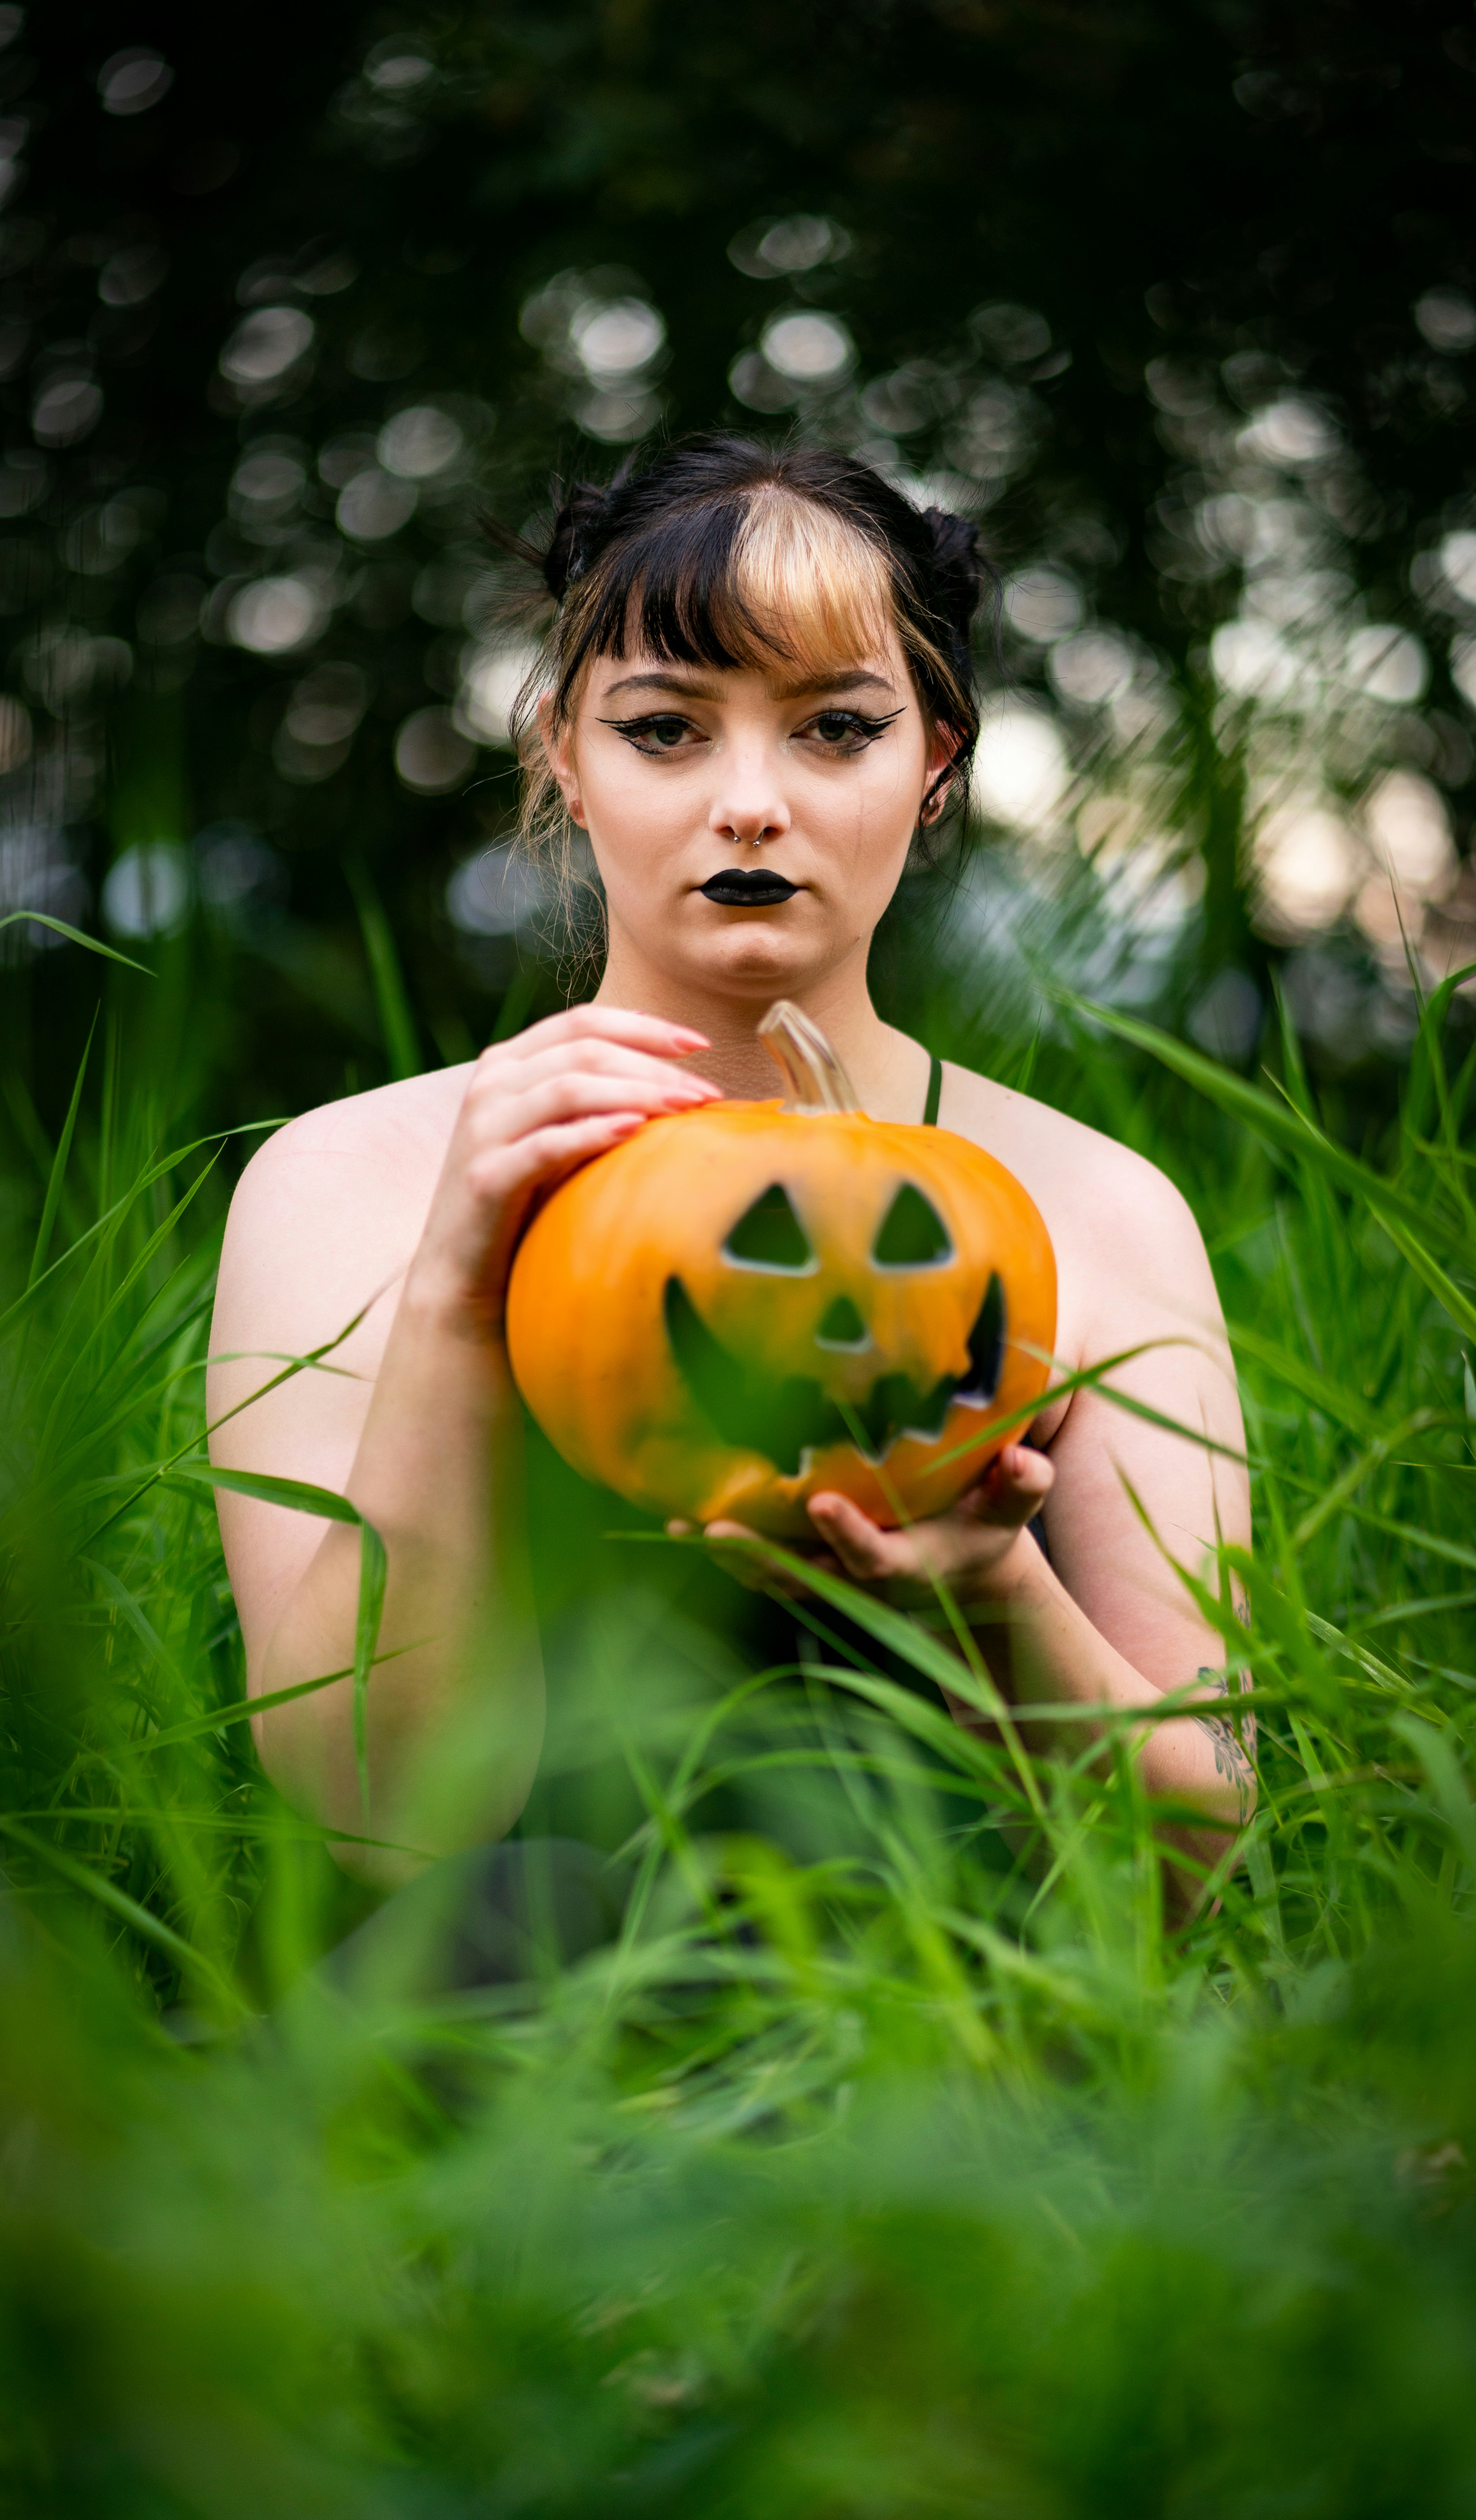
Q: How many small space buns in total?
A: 2